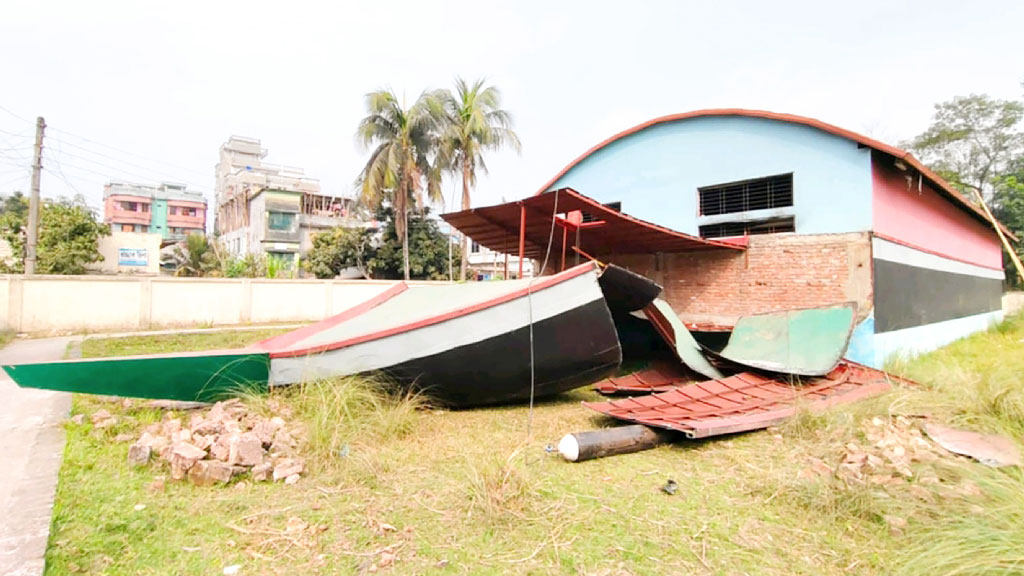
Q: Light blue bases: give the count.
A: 1